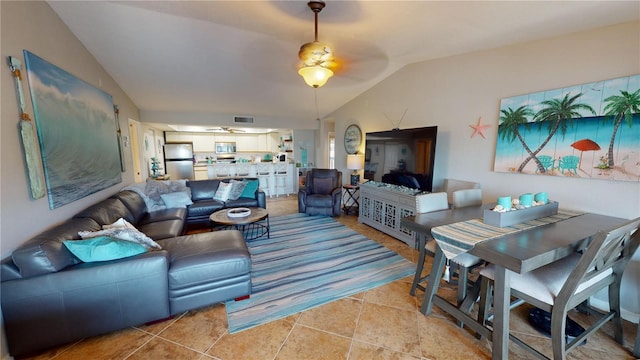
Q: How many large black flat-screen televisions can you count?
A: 1